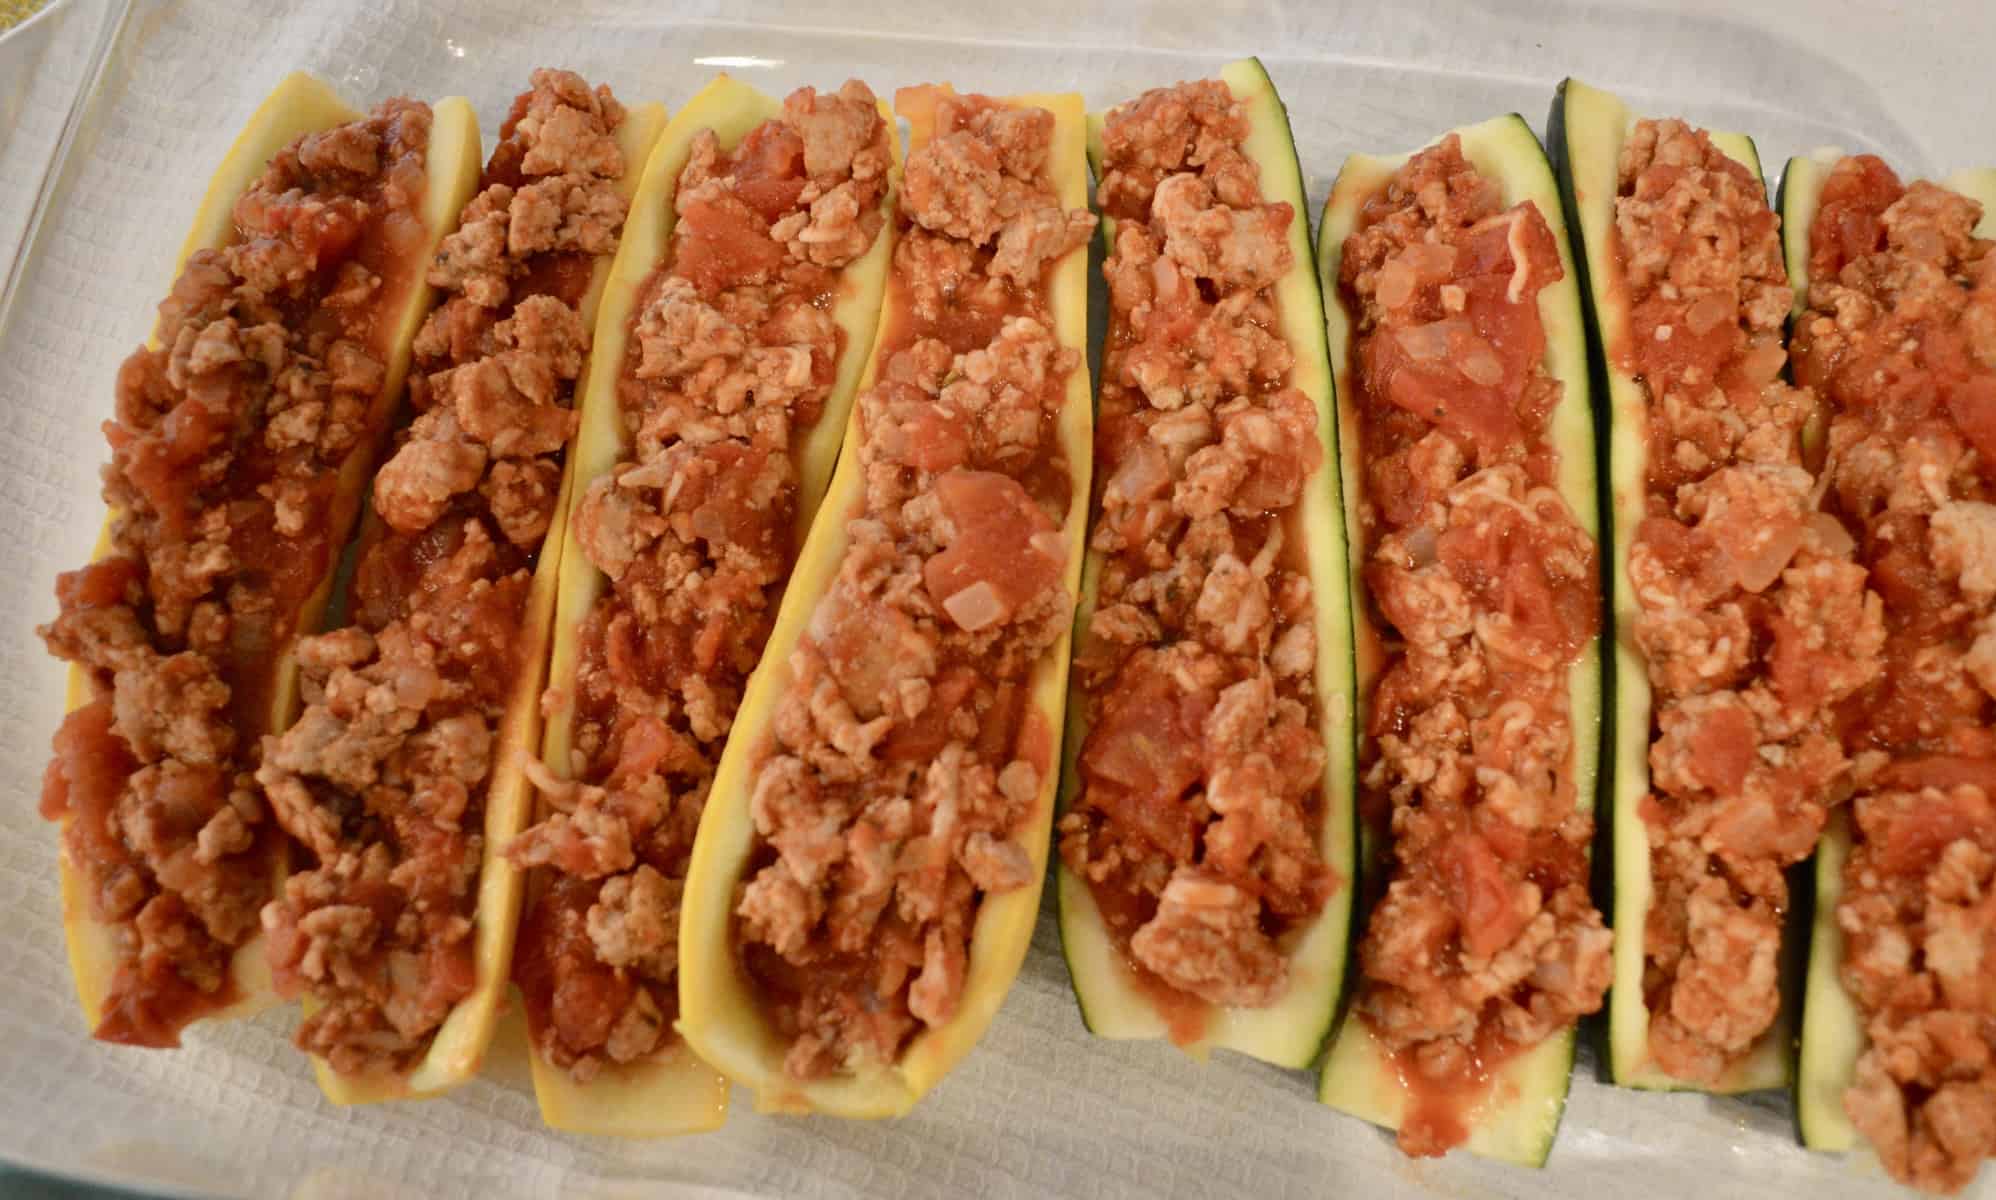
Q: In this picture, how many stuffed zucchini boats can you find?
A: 8